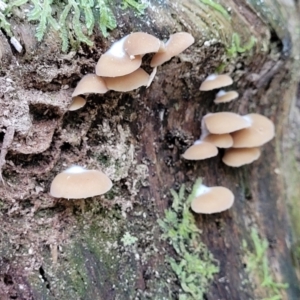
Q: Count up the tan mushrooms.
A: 15